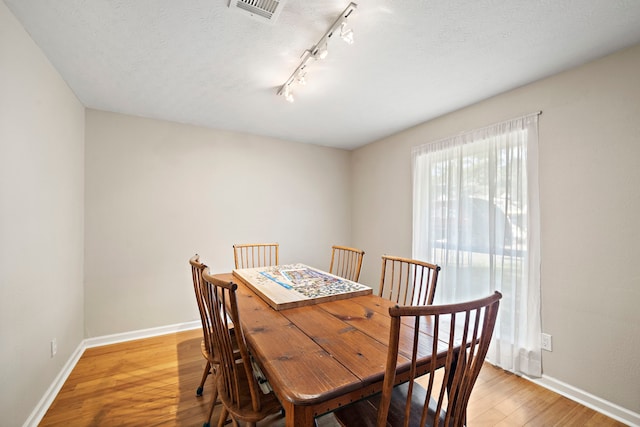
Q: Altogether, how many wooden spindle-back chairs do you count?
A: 6